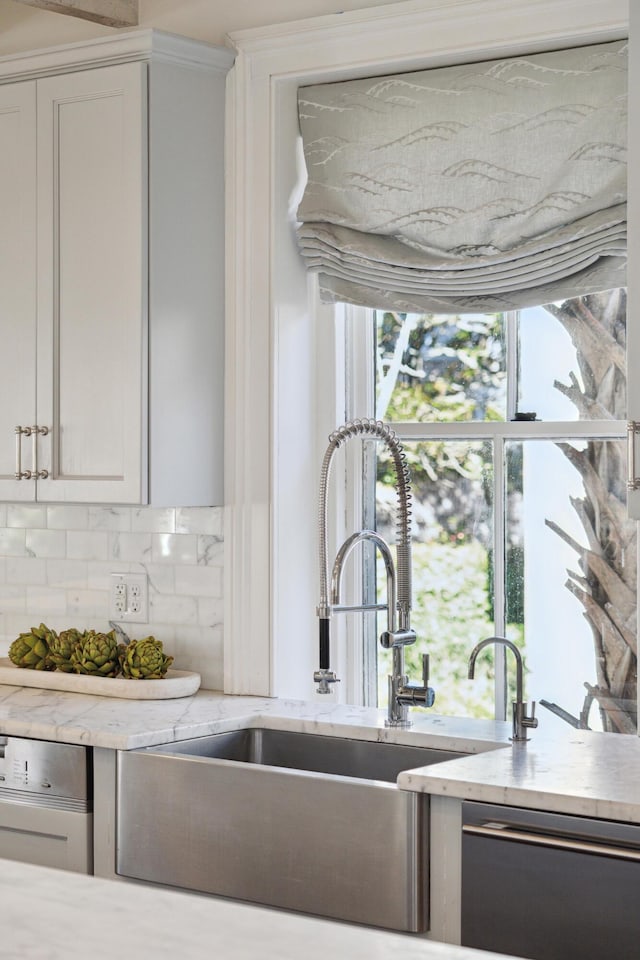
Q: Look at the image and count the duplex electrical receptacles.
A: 2